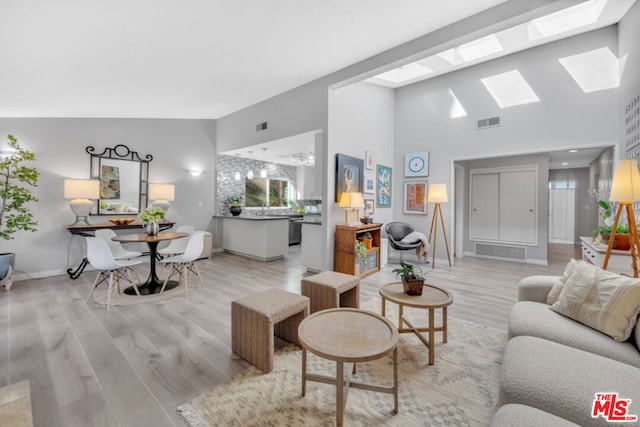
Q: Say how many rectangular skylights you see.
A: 3